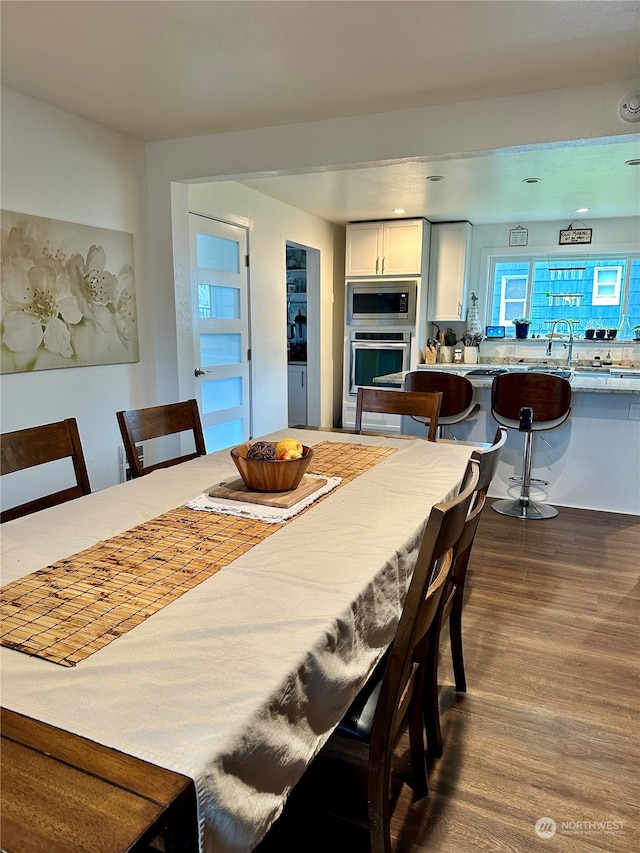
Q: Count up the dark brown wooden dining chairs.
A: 5